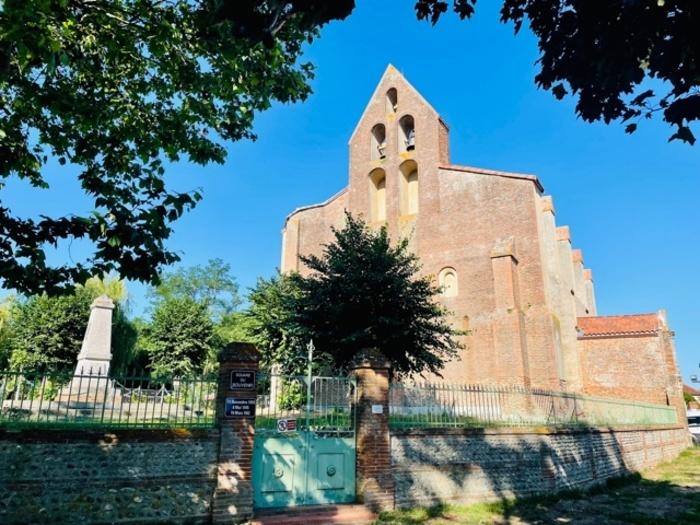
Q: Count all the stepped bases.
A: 1